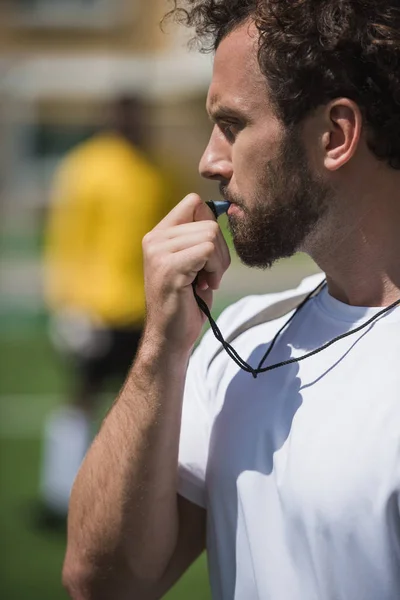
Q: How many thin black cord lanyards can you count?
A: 1